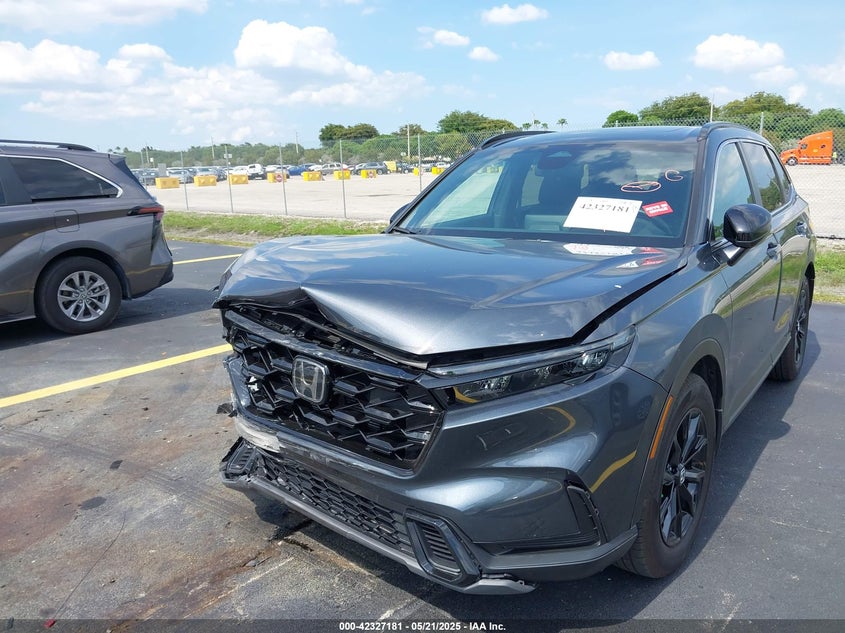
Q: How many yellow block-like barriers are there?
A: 9